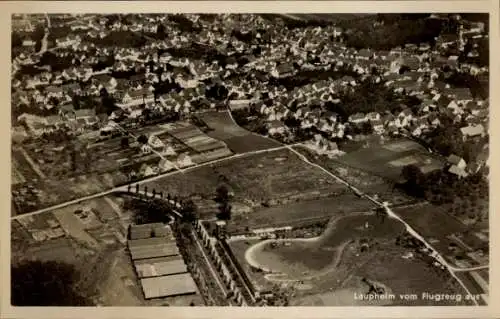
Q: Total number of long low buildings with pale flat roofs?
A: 4